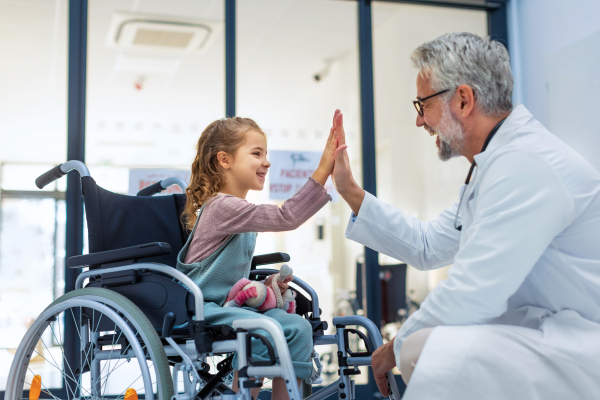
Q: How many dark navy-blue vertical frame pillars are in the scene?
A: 4